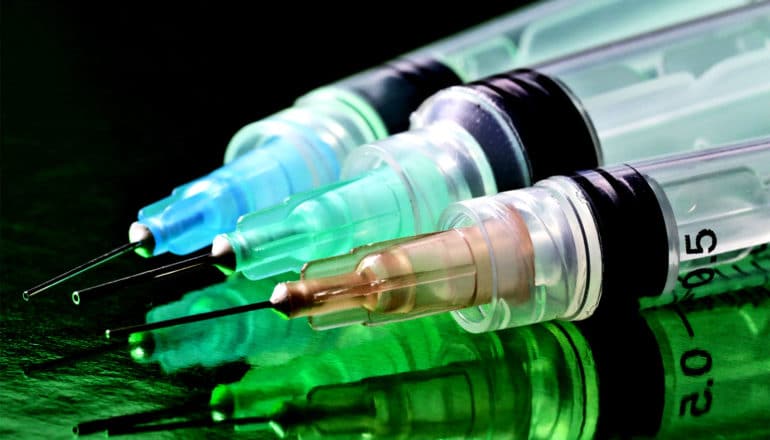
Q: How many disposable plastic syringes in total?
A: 3